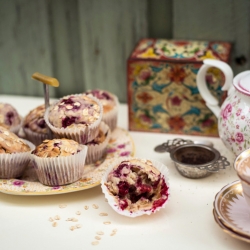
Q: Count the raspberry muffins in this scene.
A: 8